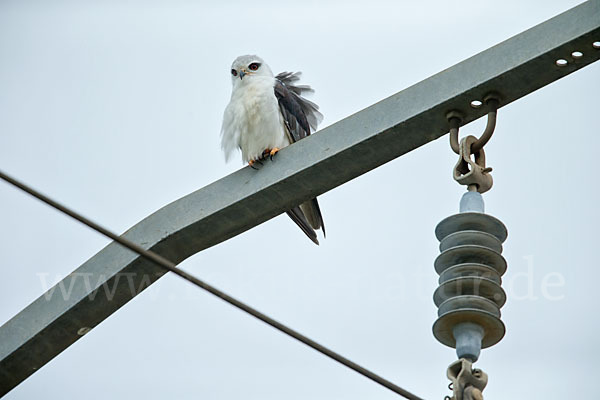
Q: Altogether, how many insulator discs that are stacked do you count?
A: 7